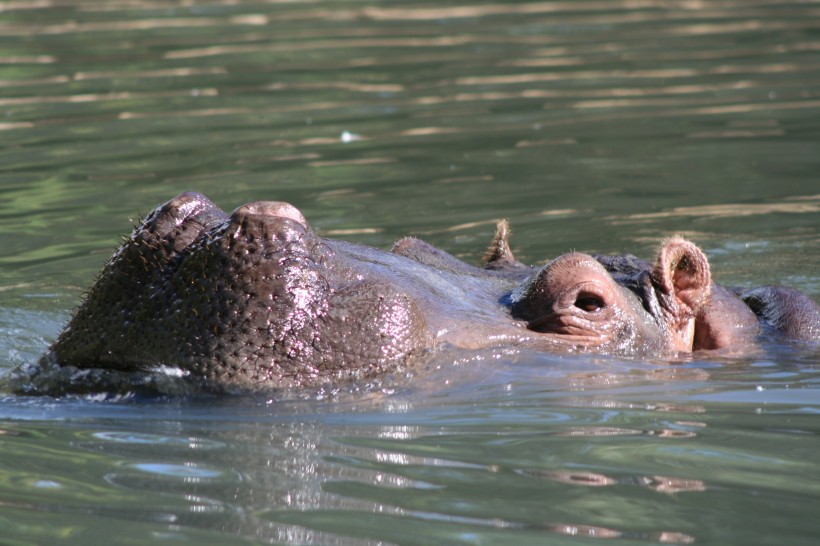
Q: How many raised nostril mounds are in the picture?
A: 2